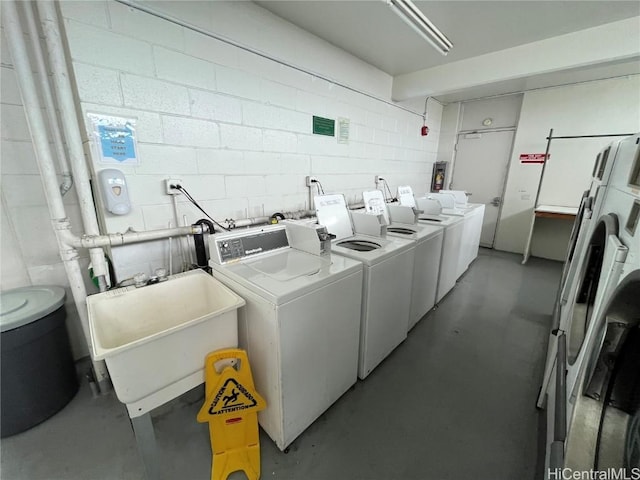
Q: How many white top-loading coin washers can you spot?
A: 6